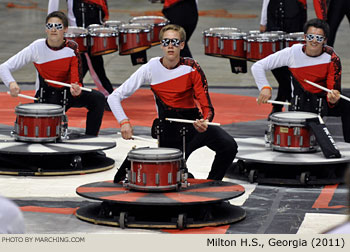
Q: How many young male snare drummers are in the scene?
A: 3